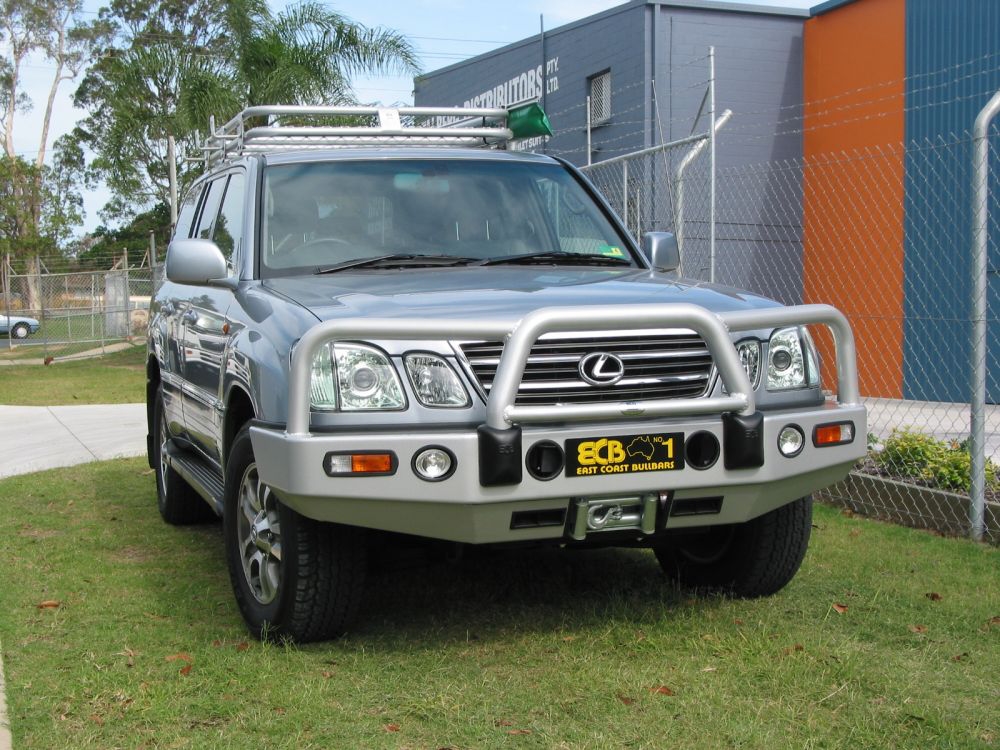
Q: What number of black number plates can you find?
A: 1